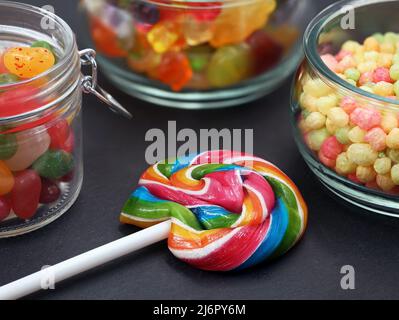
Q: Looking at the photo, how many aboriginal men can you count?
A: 0